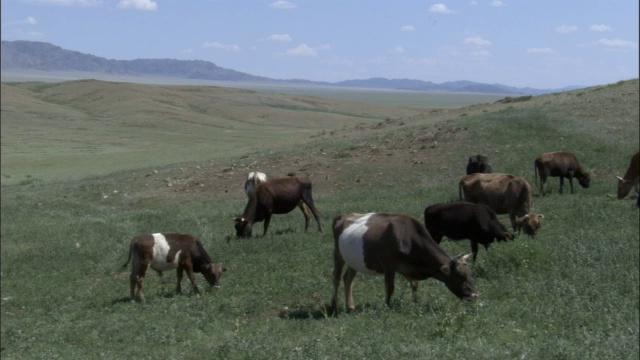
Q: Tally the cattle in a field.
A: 9